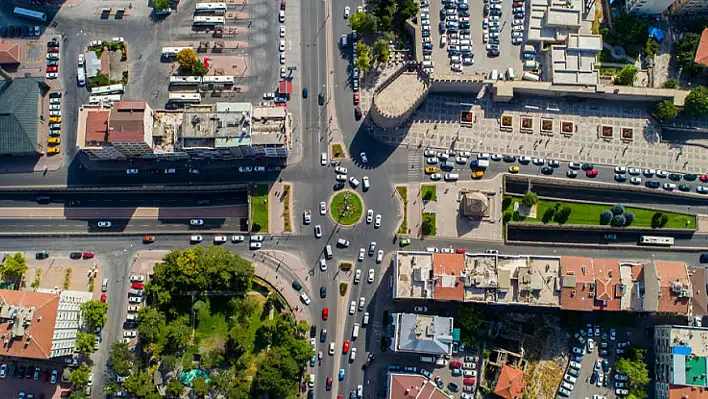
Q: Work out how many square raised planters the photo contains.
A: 7